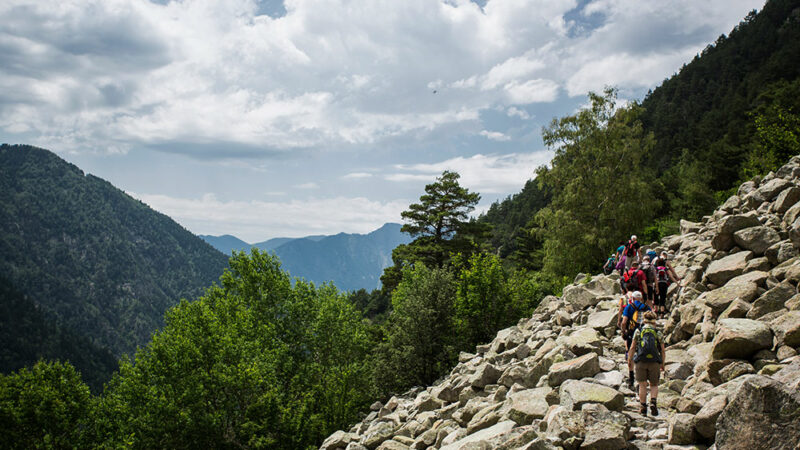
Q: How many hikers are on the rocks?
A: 11